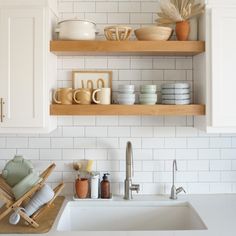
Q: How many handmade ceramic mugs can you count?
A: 3